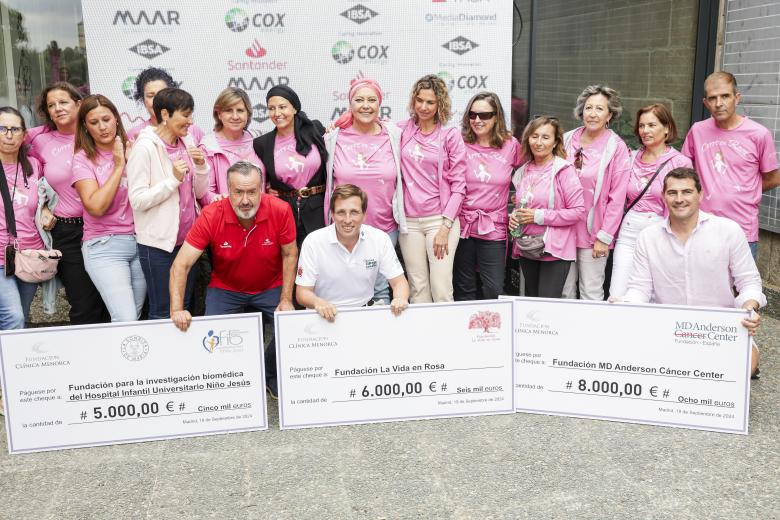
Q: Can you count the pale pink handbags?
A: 1